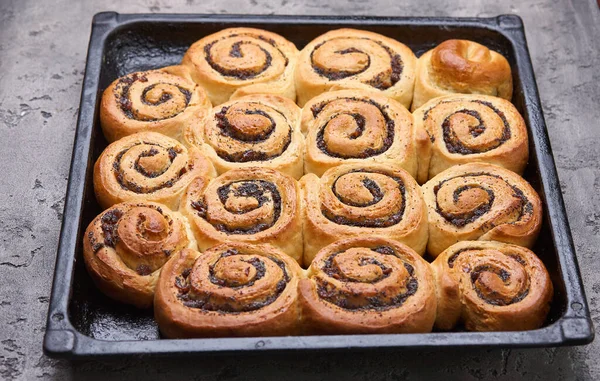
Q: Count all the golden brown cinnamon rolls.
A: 15